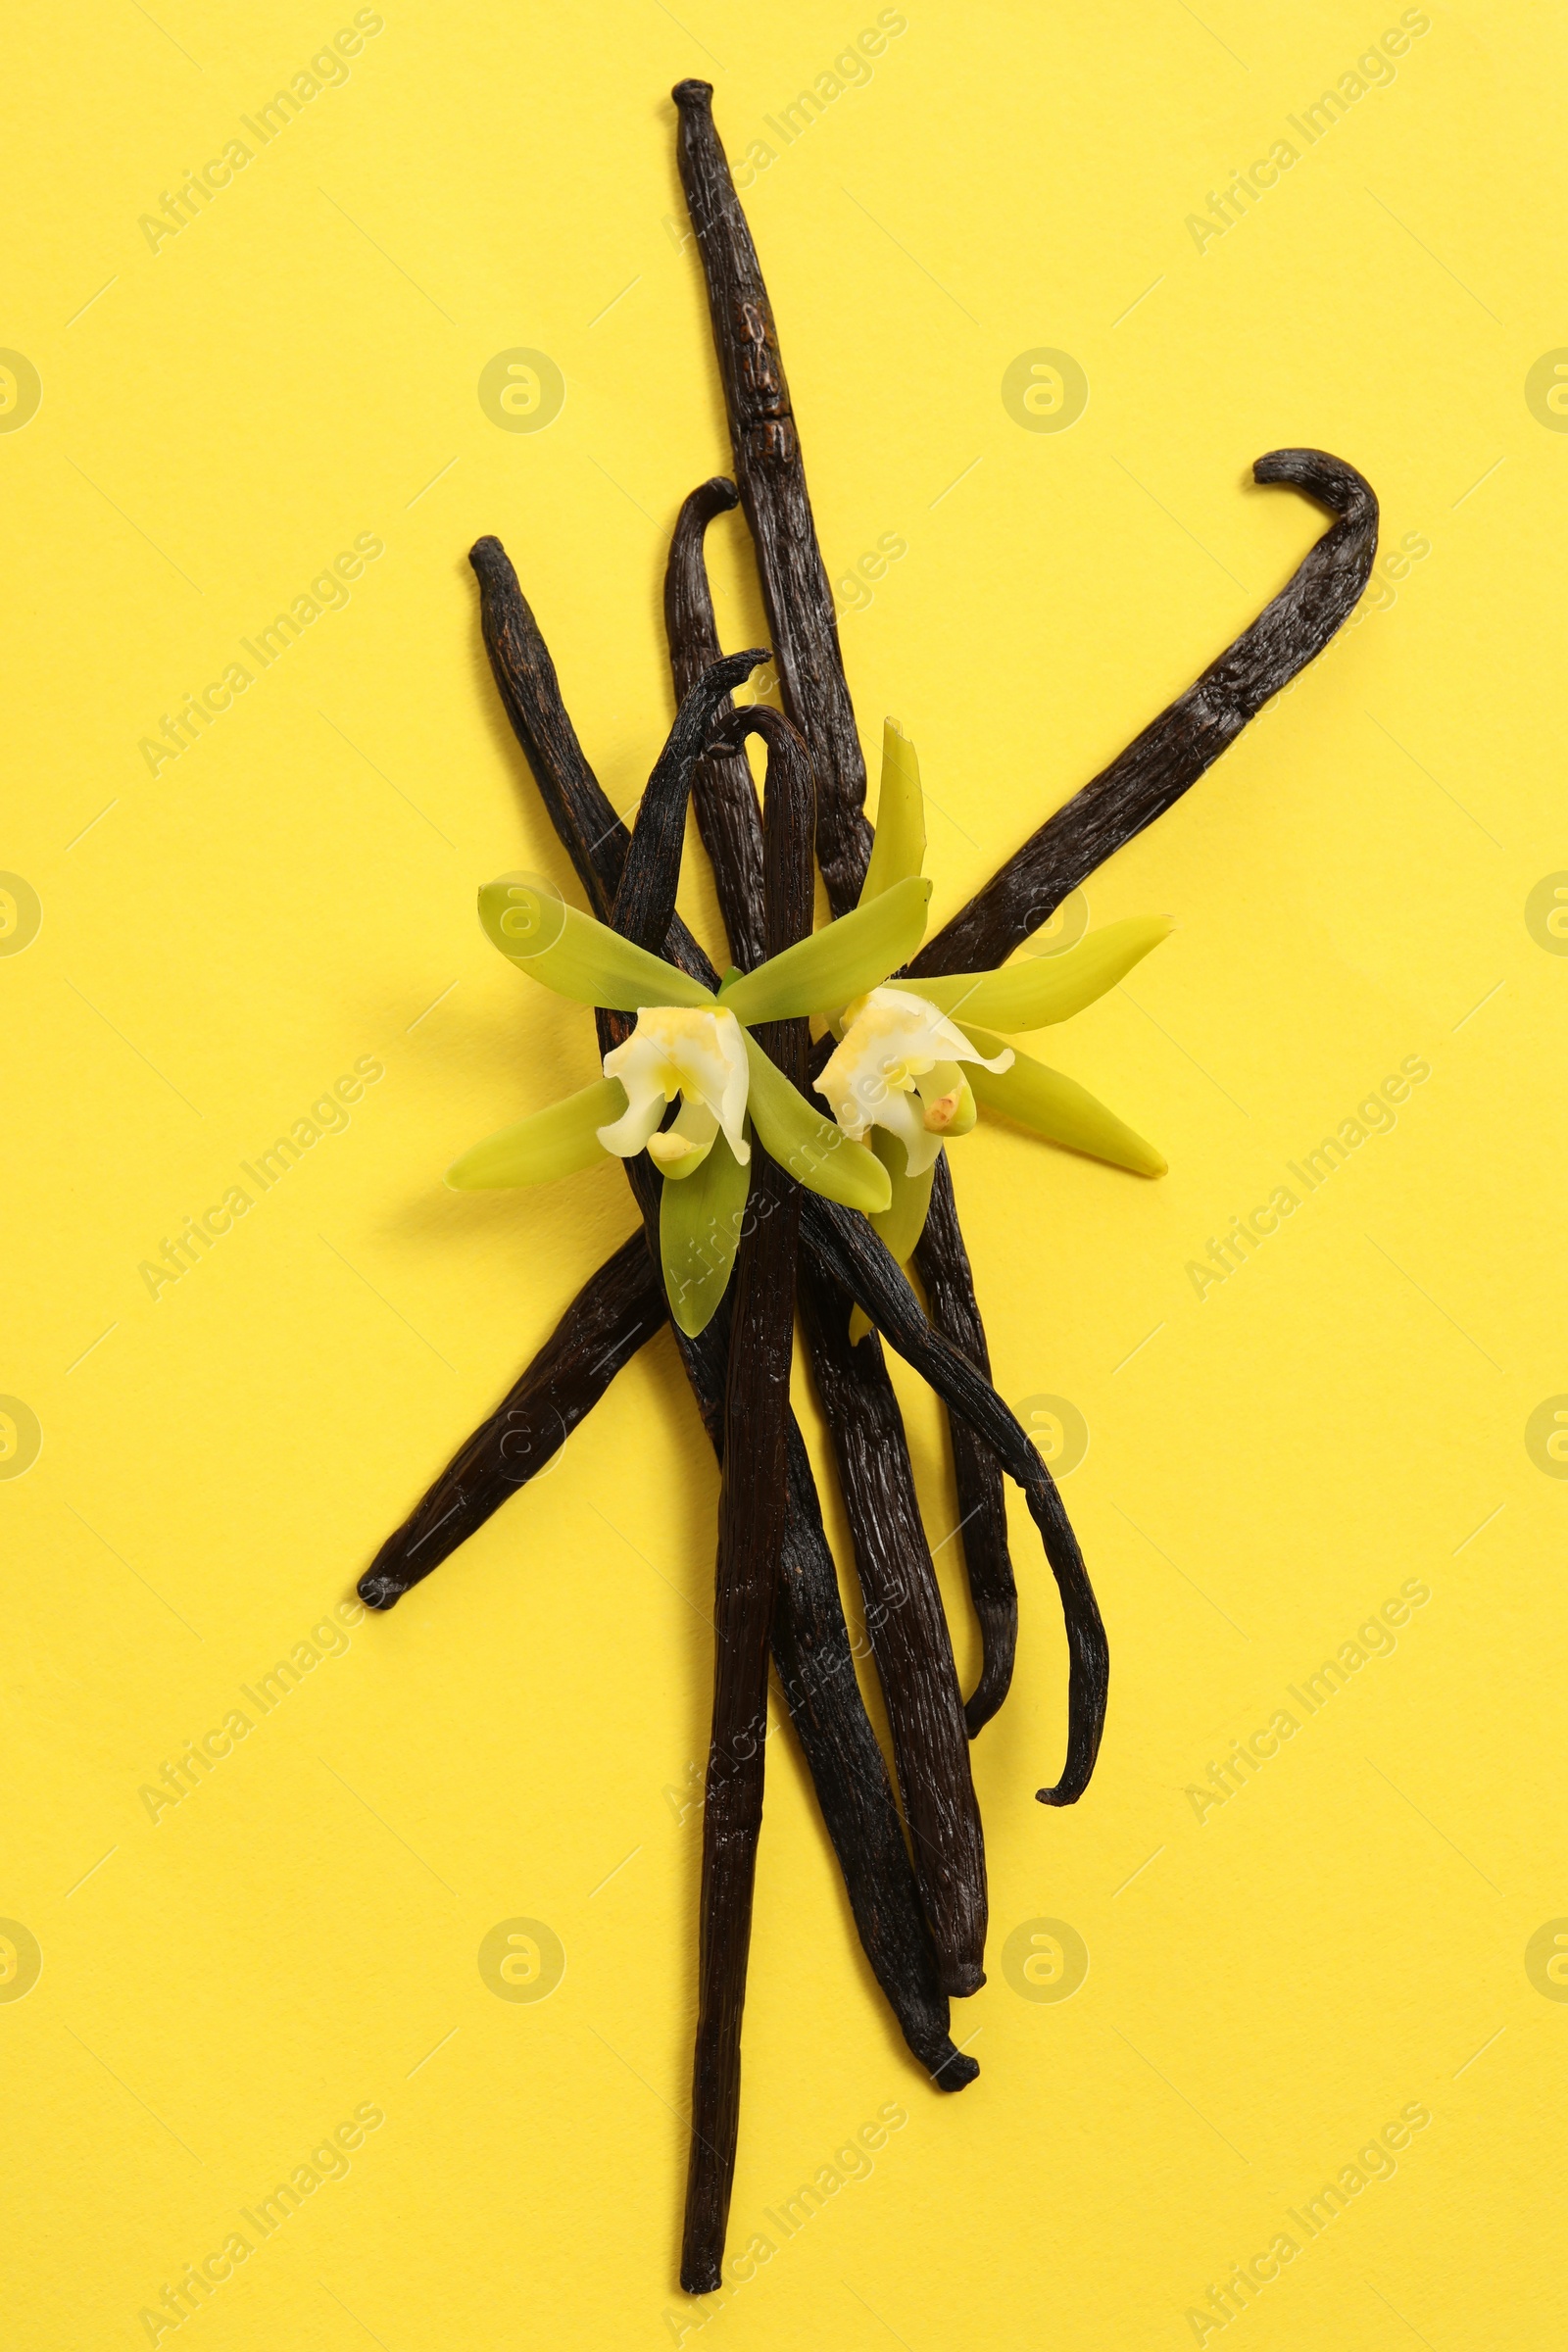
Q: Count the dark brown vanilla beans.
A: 6